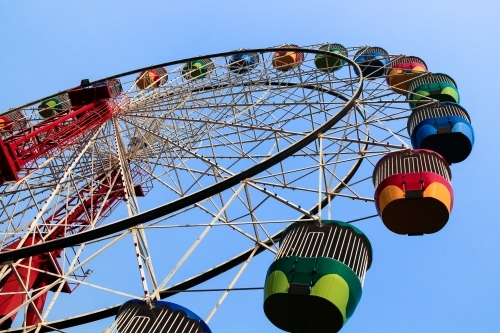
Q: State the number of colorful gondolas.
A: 15